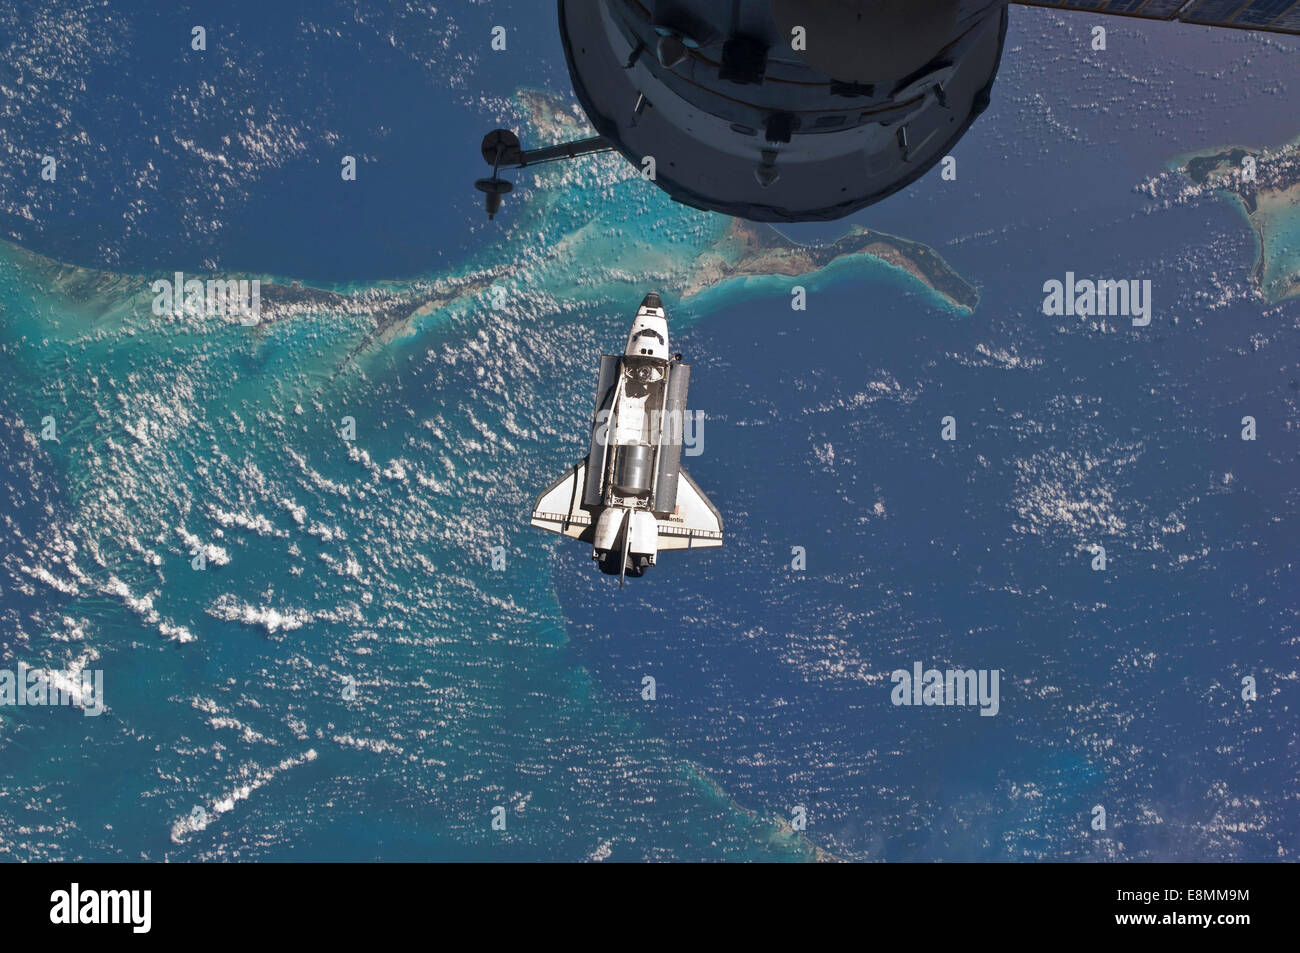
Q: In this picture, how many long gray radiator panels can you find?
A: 2